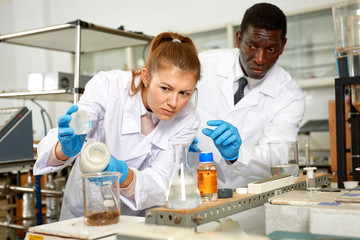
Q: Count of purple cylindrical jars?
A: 0